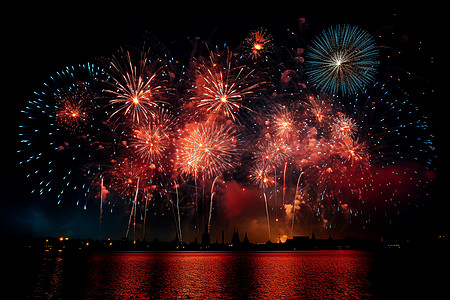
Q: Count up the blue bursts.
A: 3